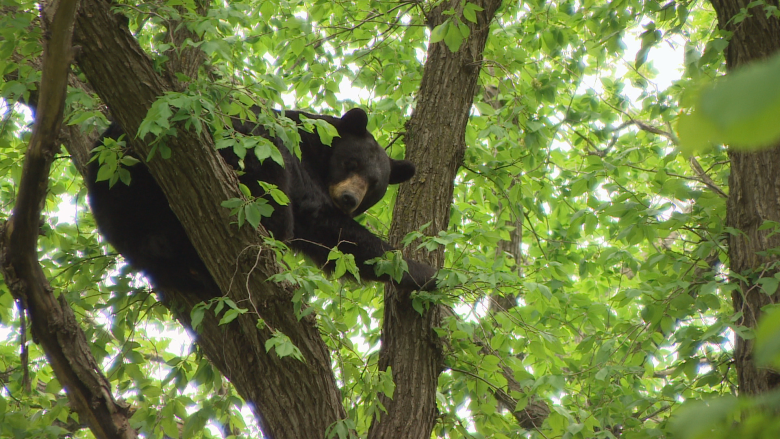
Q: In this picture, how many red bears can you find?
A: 0